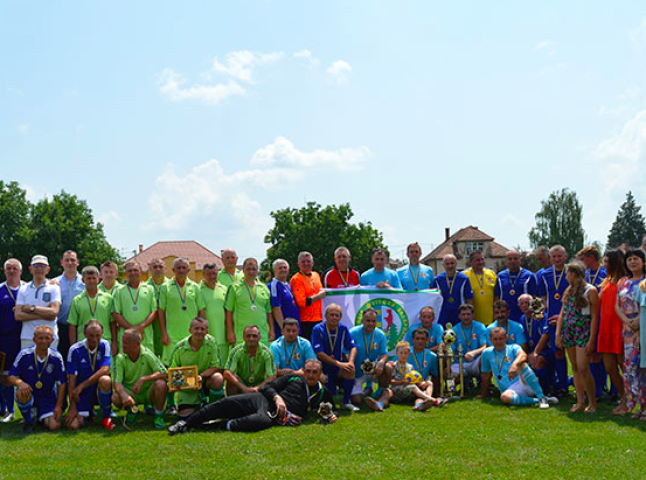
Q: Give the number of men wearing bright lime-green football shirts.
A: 11